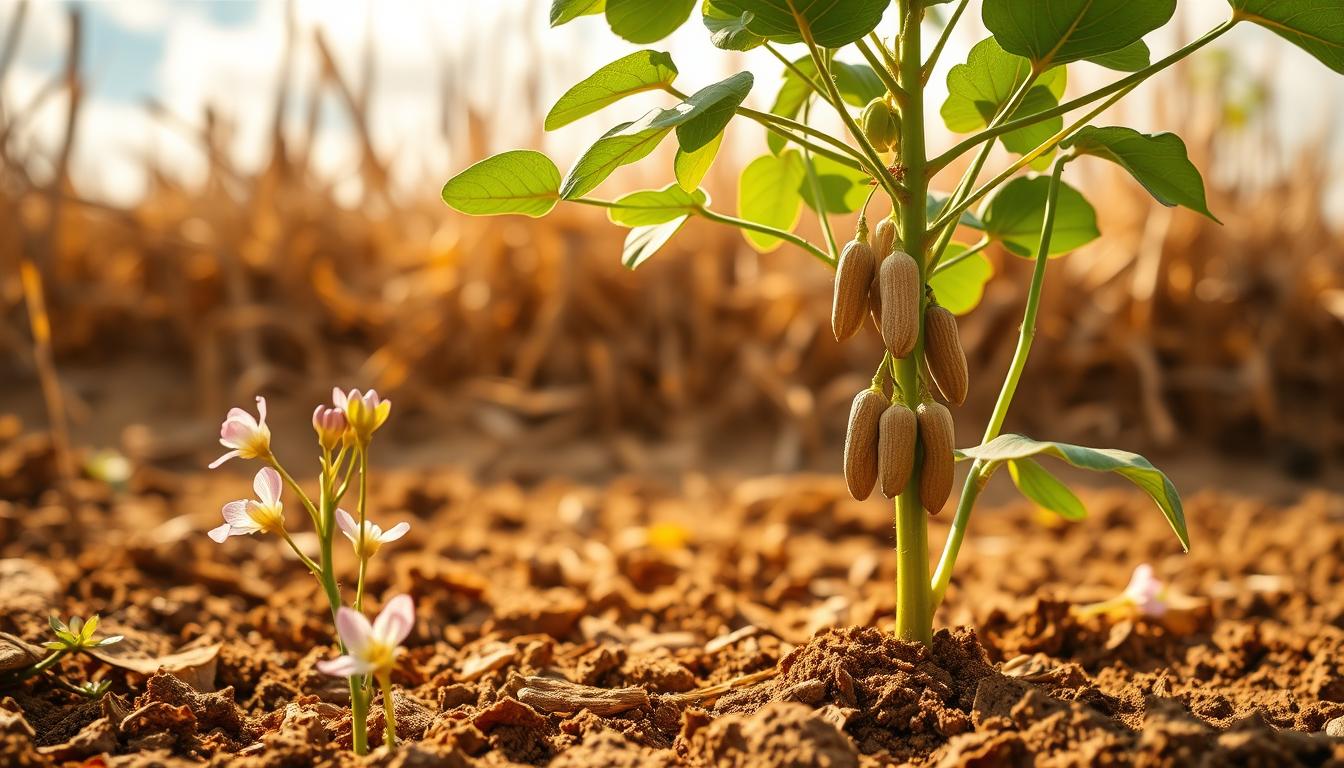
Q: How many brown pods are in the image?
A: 7